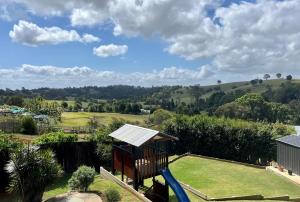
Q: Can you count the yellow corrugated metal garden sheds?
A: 0